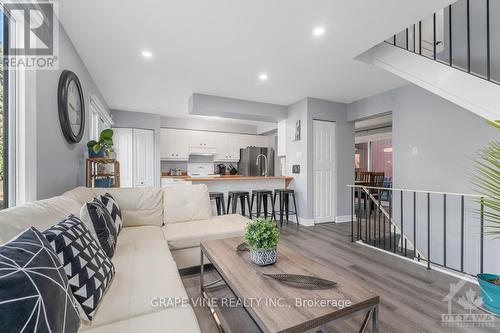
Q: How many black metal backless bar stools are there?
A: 4